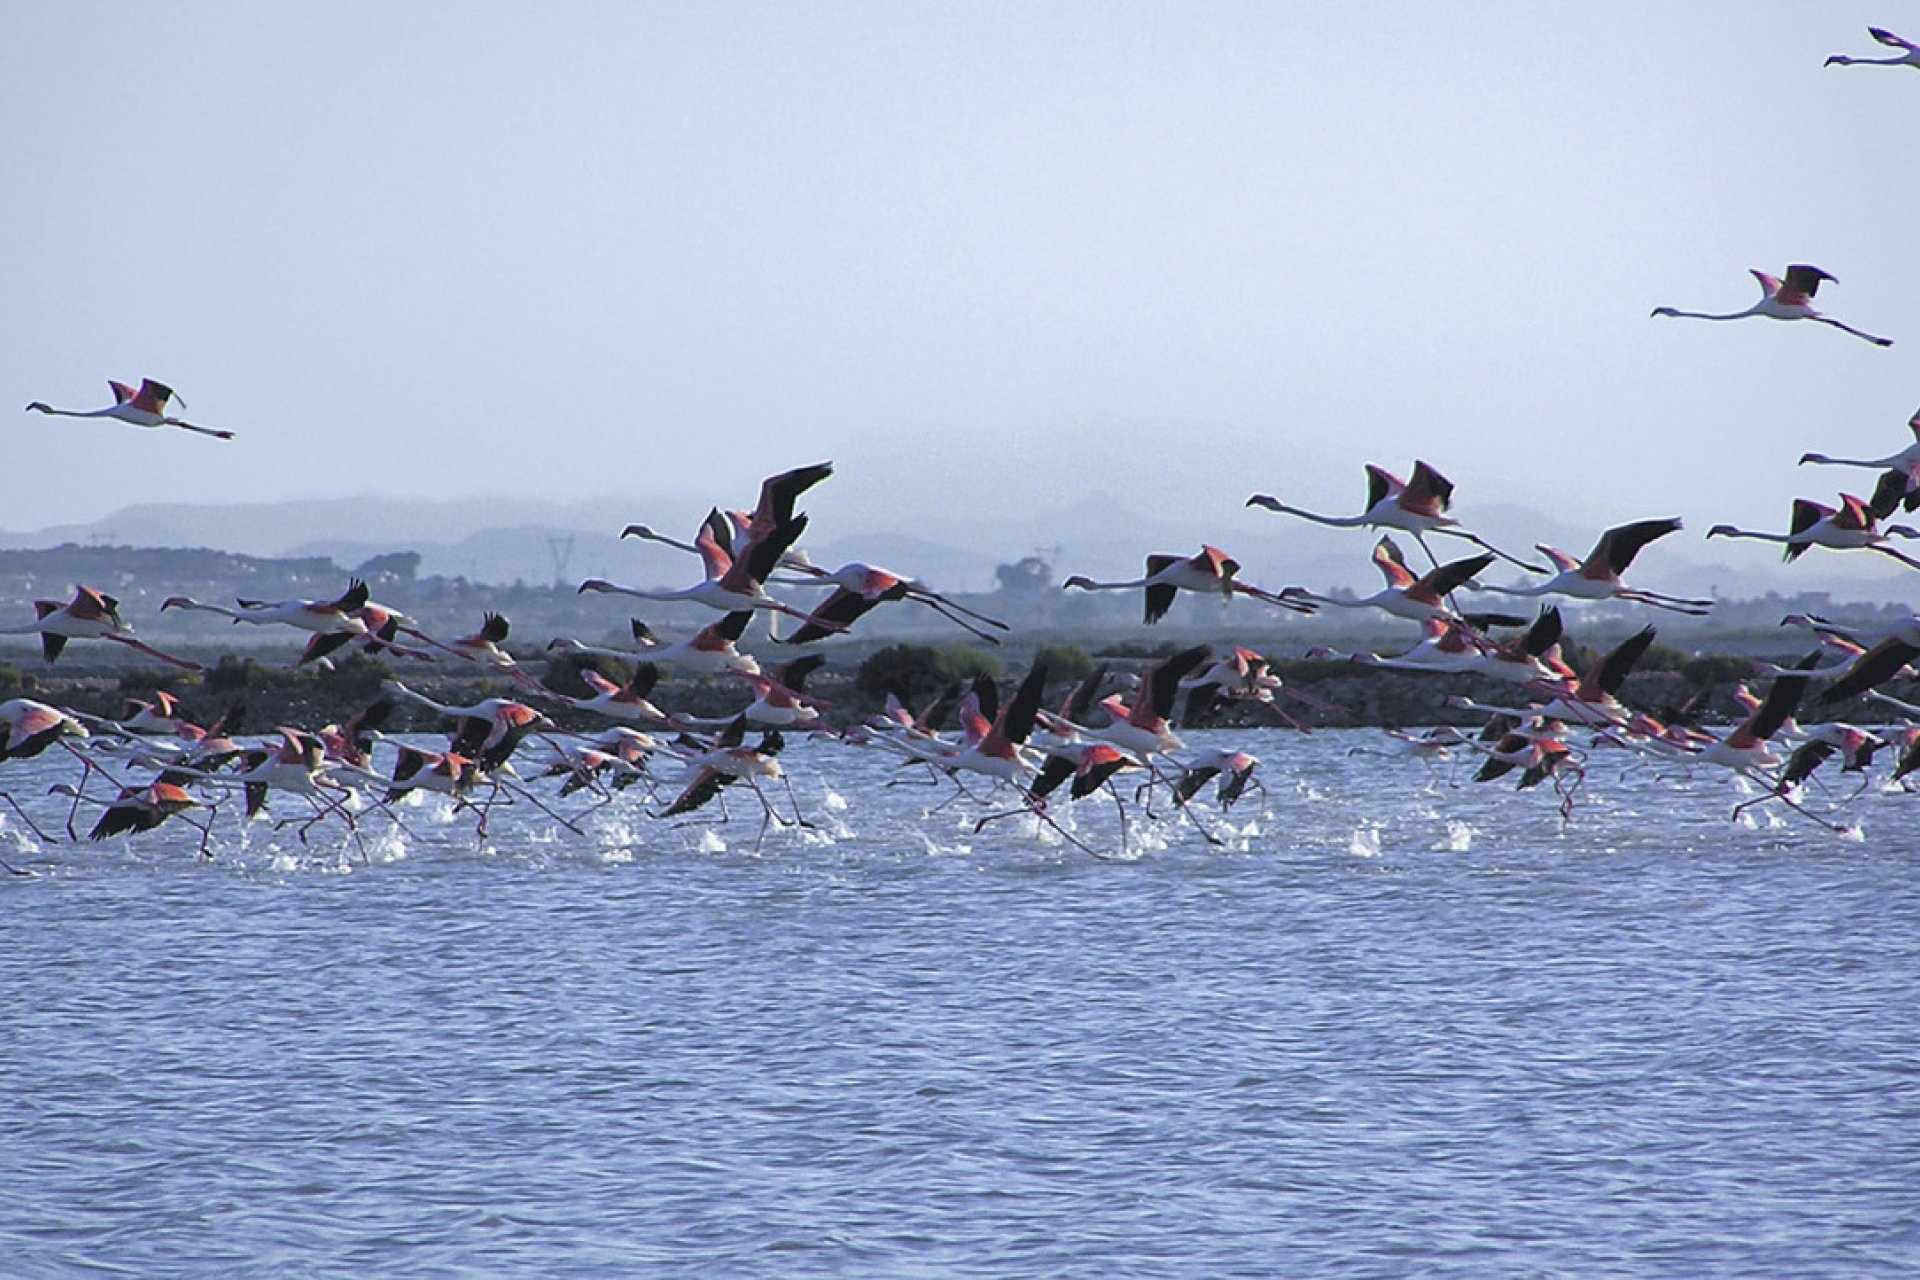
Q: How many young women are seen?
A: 0